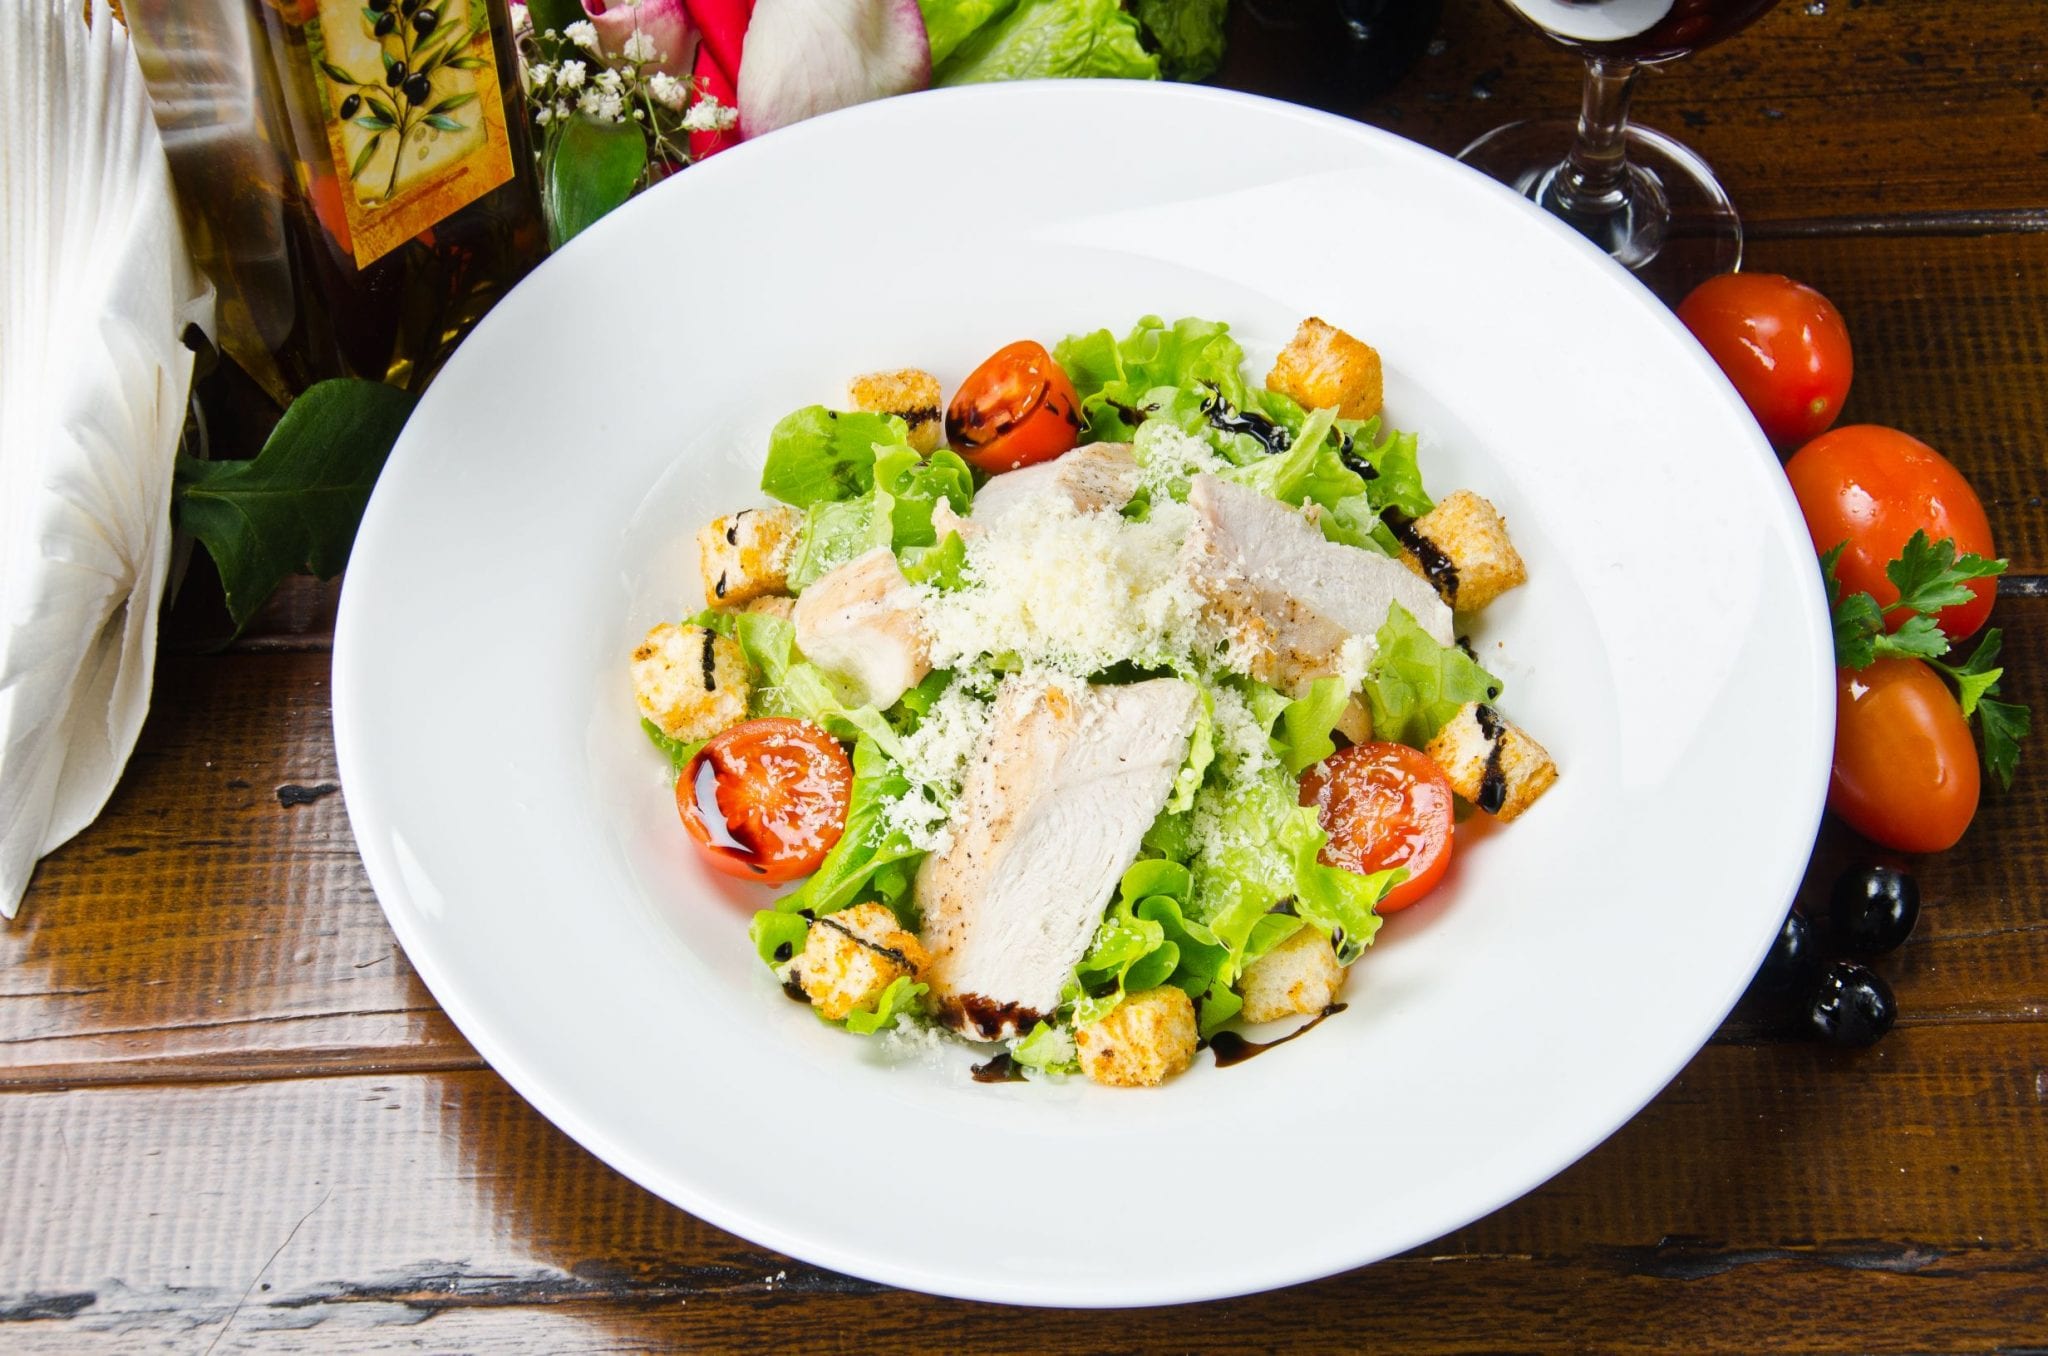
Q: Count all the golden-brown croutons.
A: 9